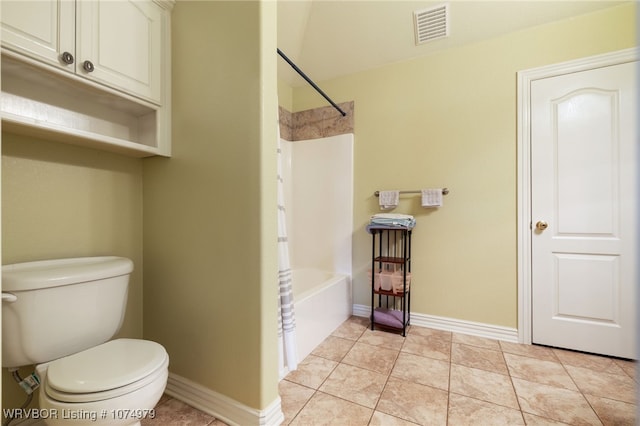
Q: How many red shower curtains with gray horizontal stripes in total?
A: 0